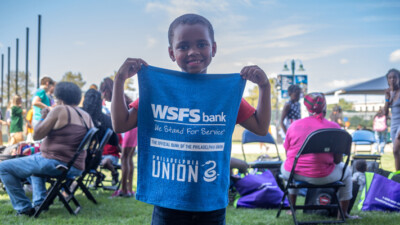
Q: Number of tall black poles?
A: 5